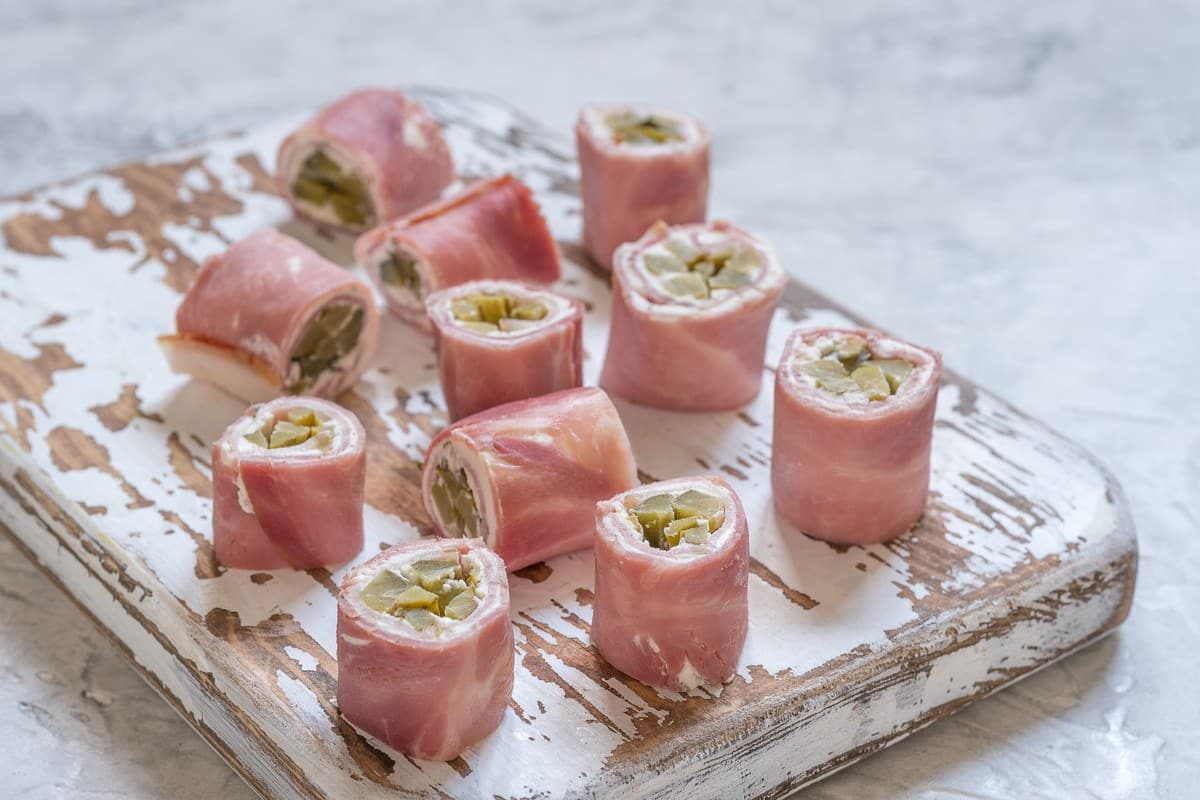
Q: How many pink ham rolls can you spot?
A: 11